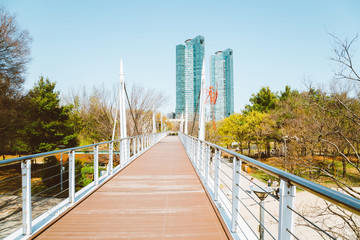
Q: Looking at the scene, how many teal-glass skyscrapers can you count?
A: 2